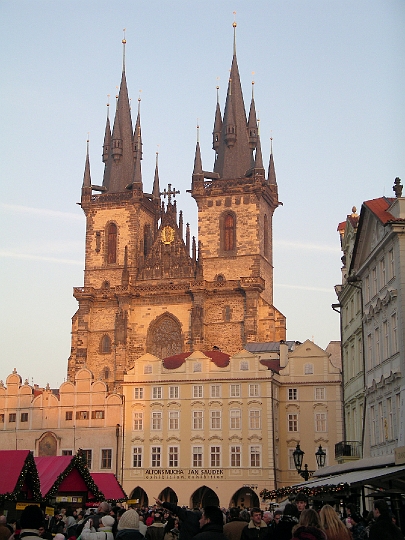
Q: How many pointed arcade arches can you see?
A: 4